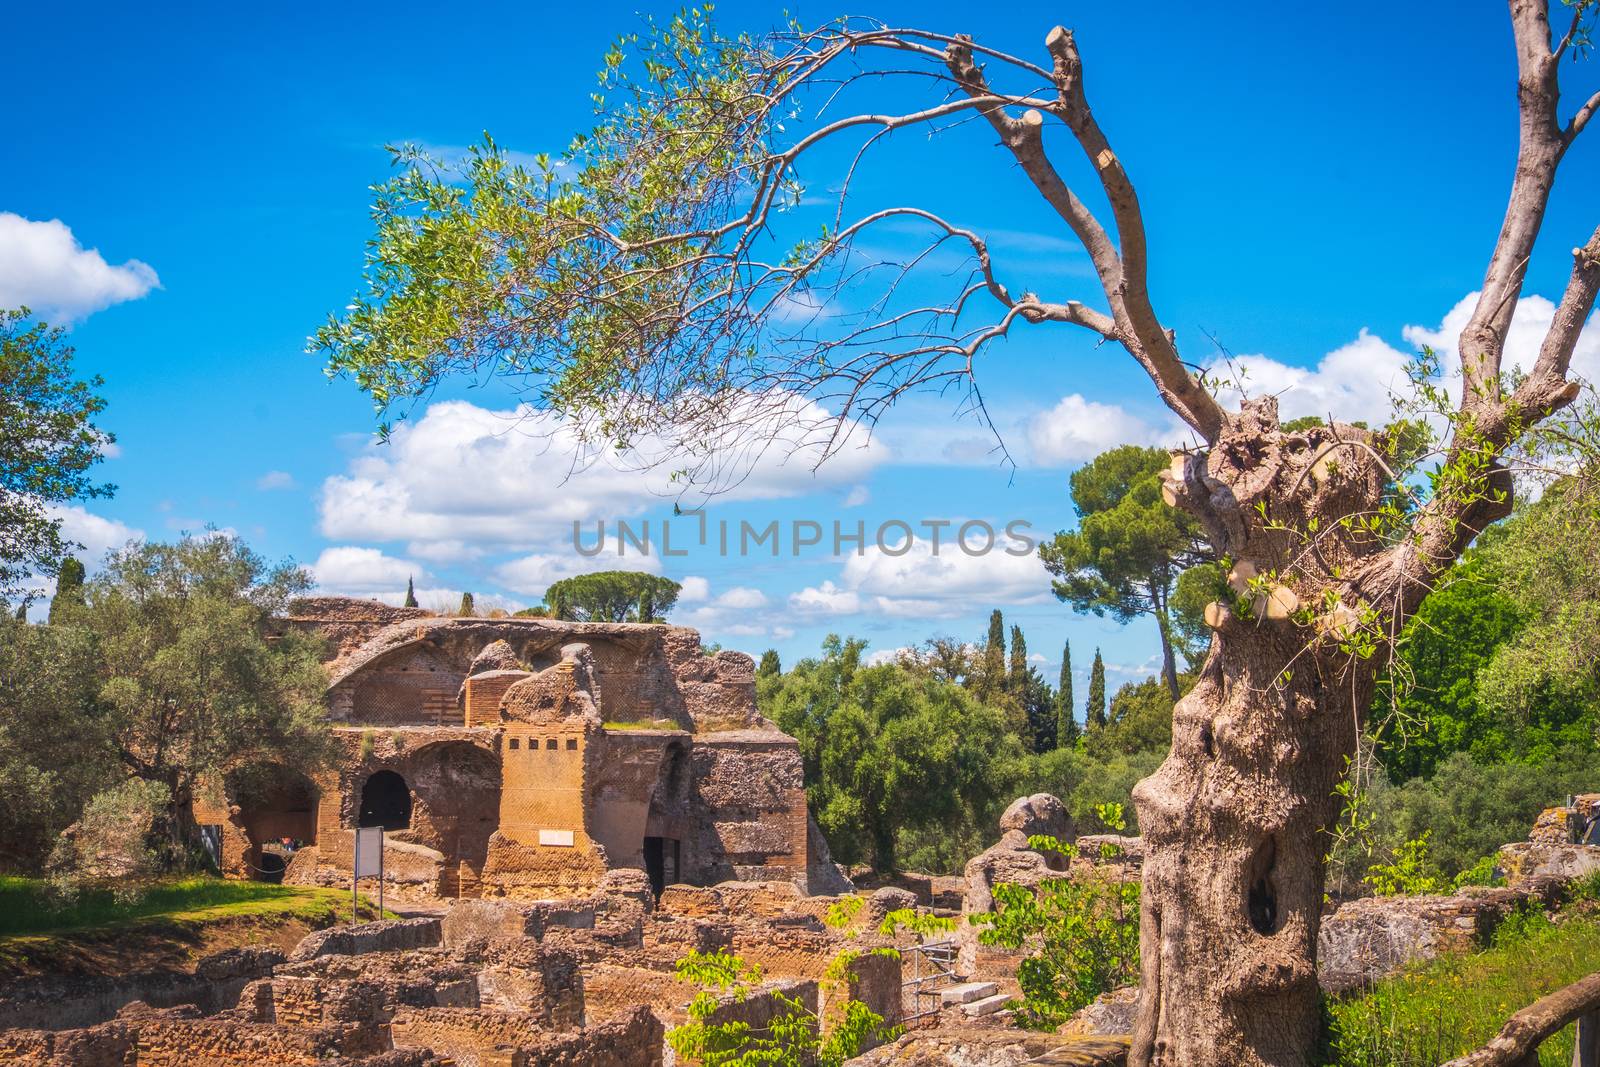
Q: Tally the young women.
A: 0